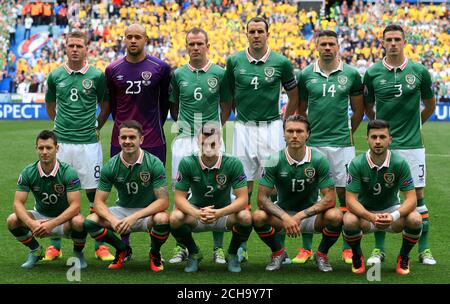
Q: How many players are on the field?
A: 11